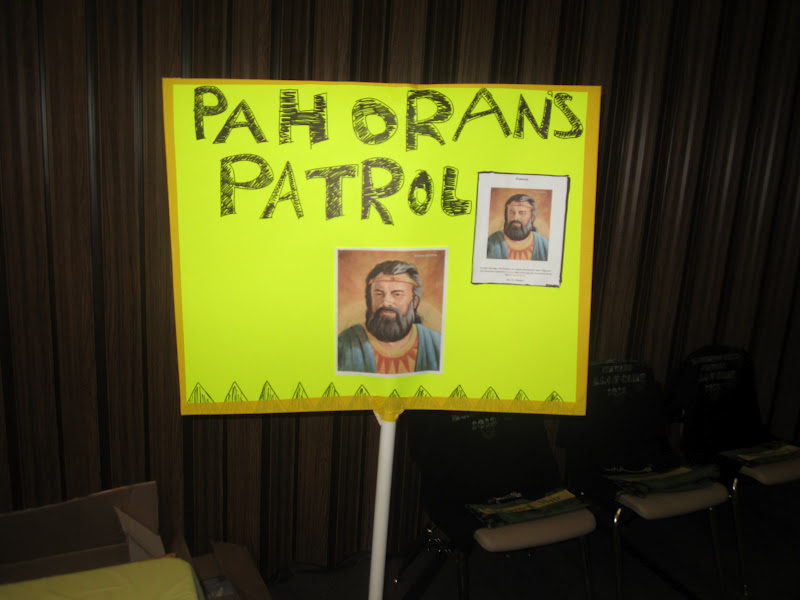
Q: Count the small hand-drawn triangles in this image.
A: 12